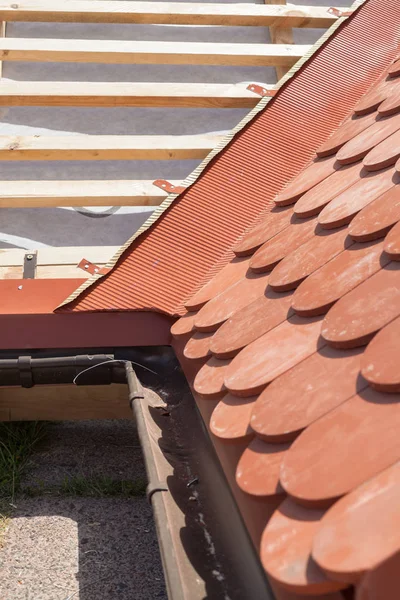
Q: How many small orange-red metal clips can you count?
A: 4